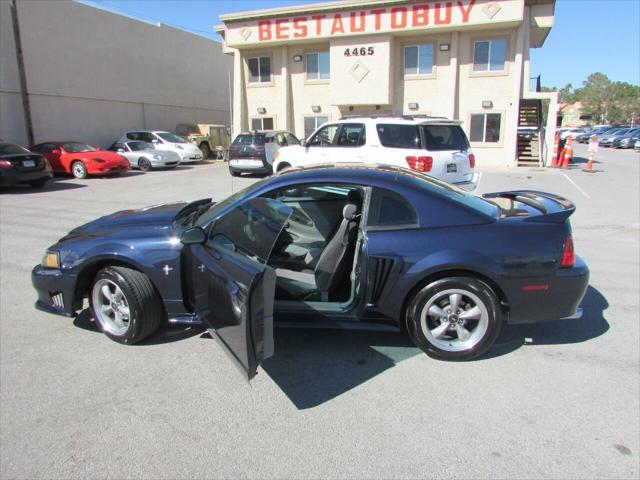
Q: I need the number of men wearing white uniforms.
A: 0